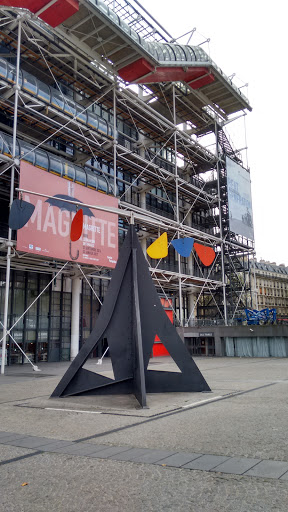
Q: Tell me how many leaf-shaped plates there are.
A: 5